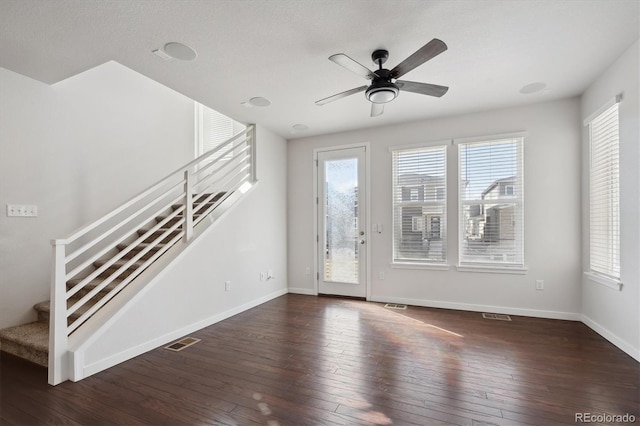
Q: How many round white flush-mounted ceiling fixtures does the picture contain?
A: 4